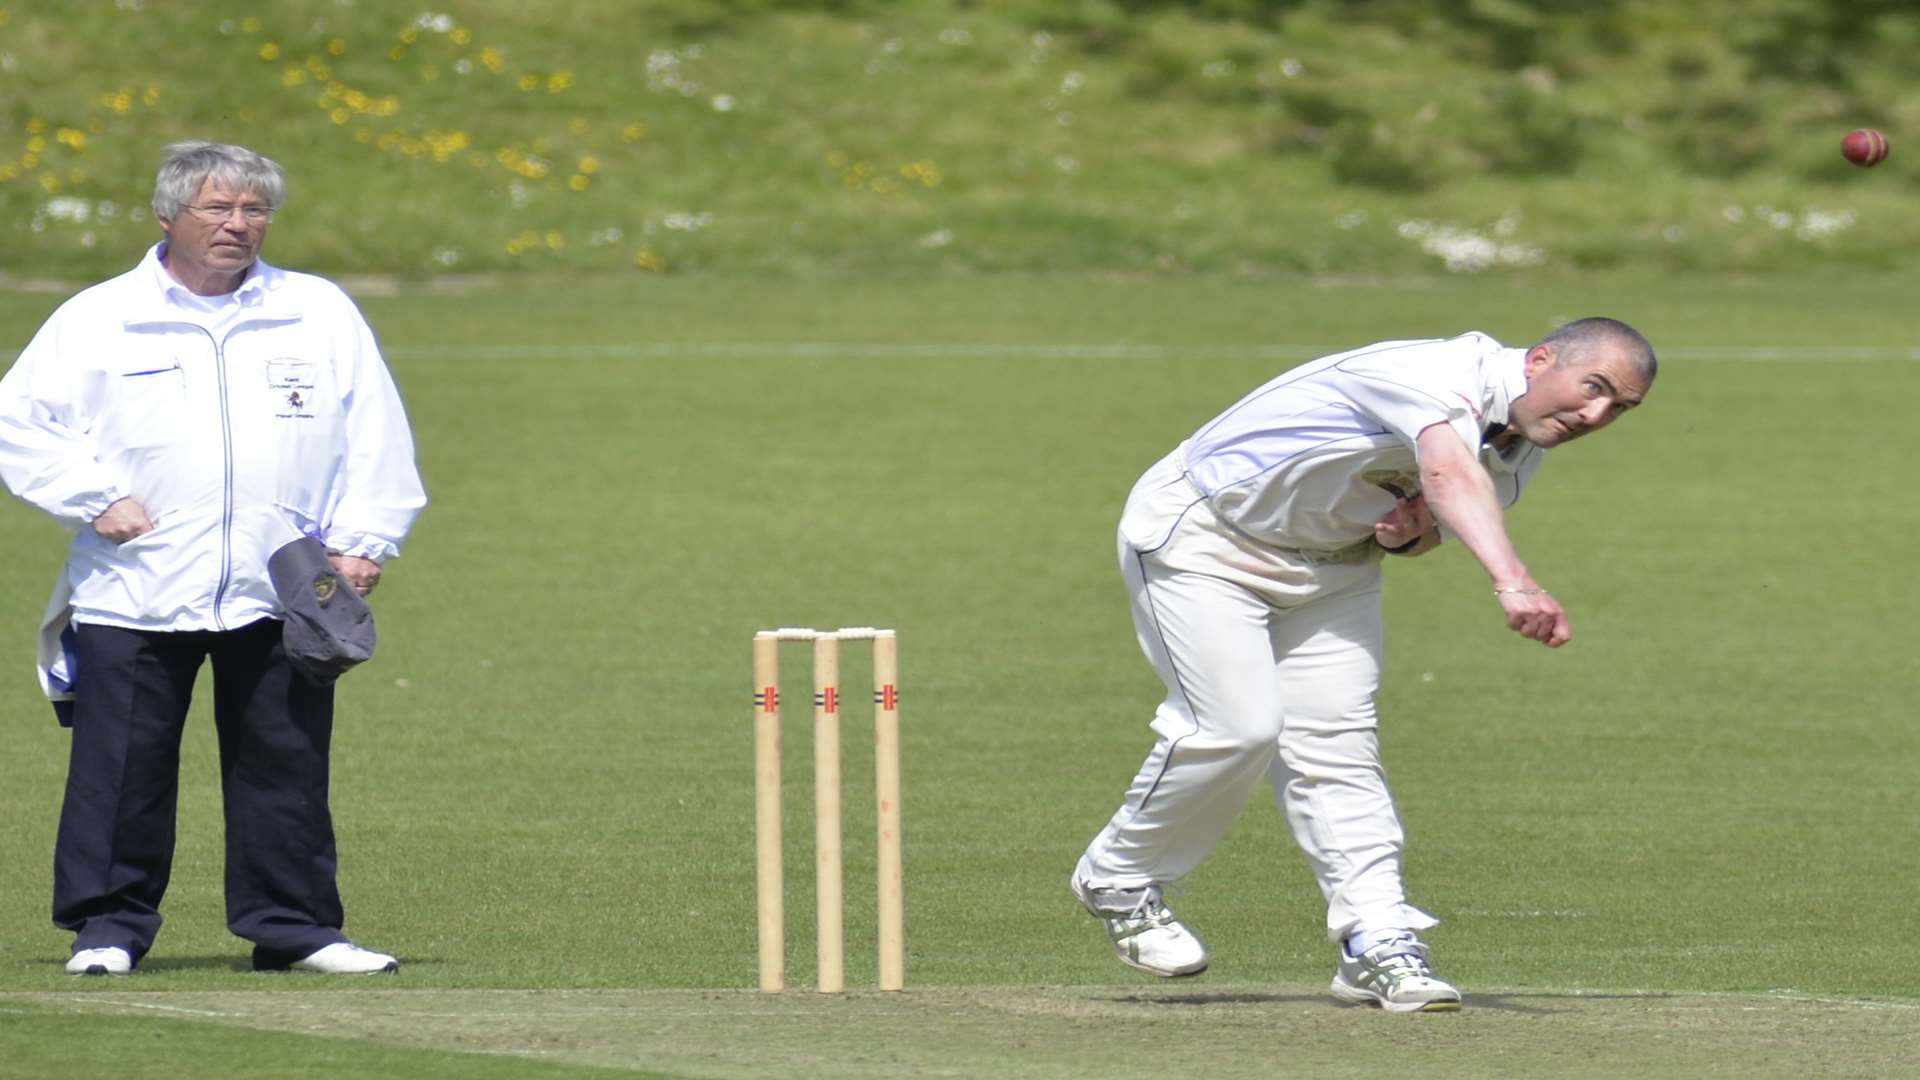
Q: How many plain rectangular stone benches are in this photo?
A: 0